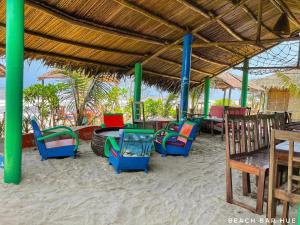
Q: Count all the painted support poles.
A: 5